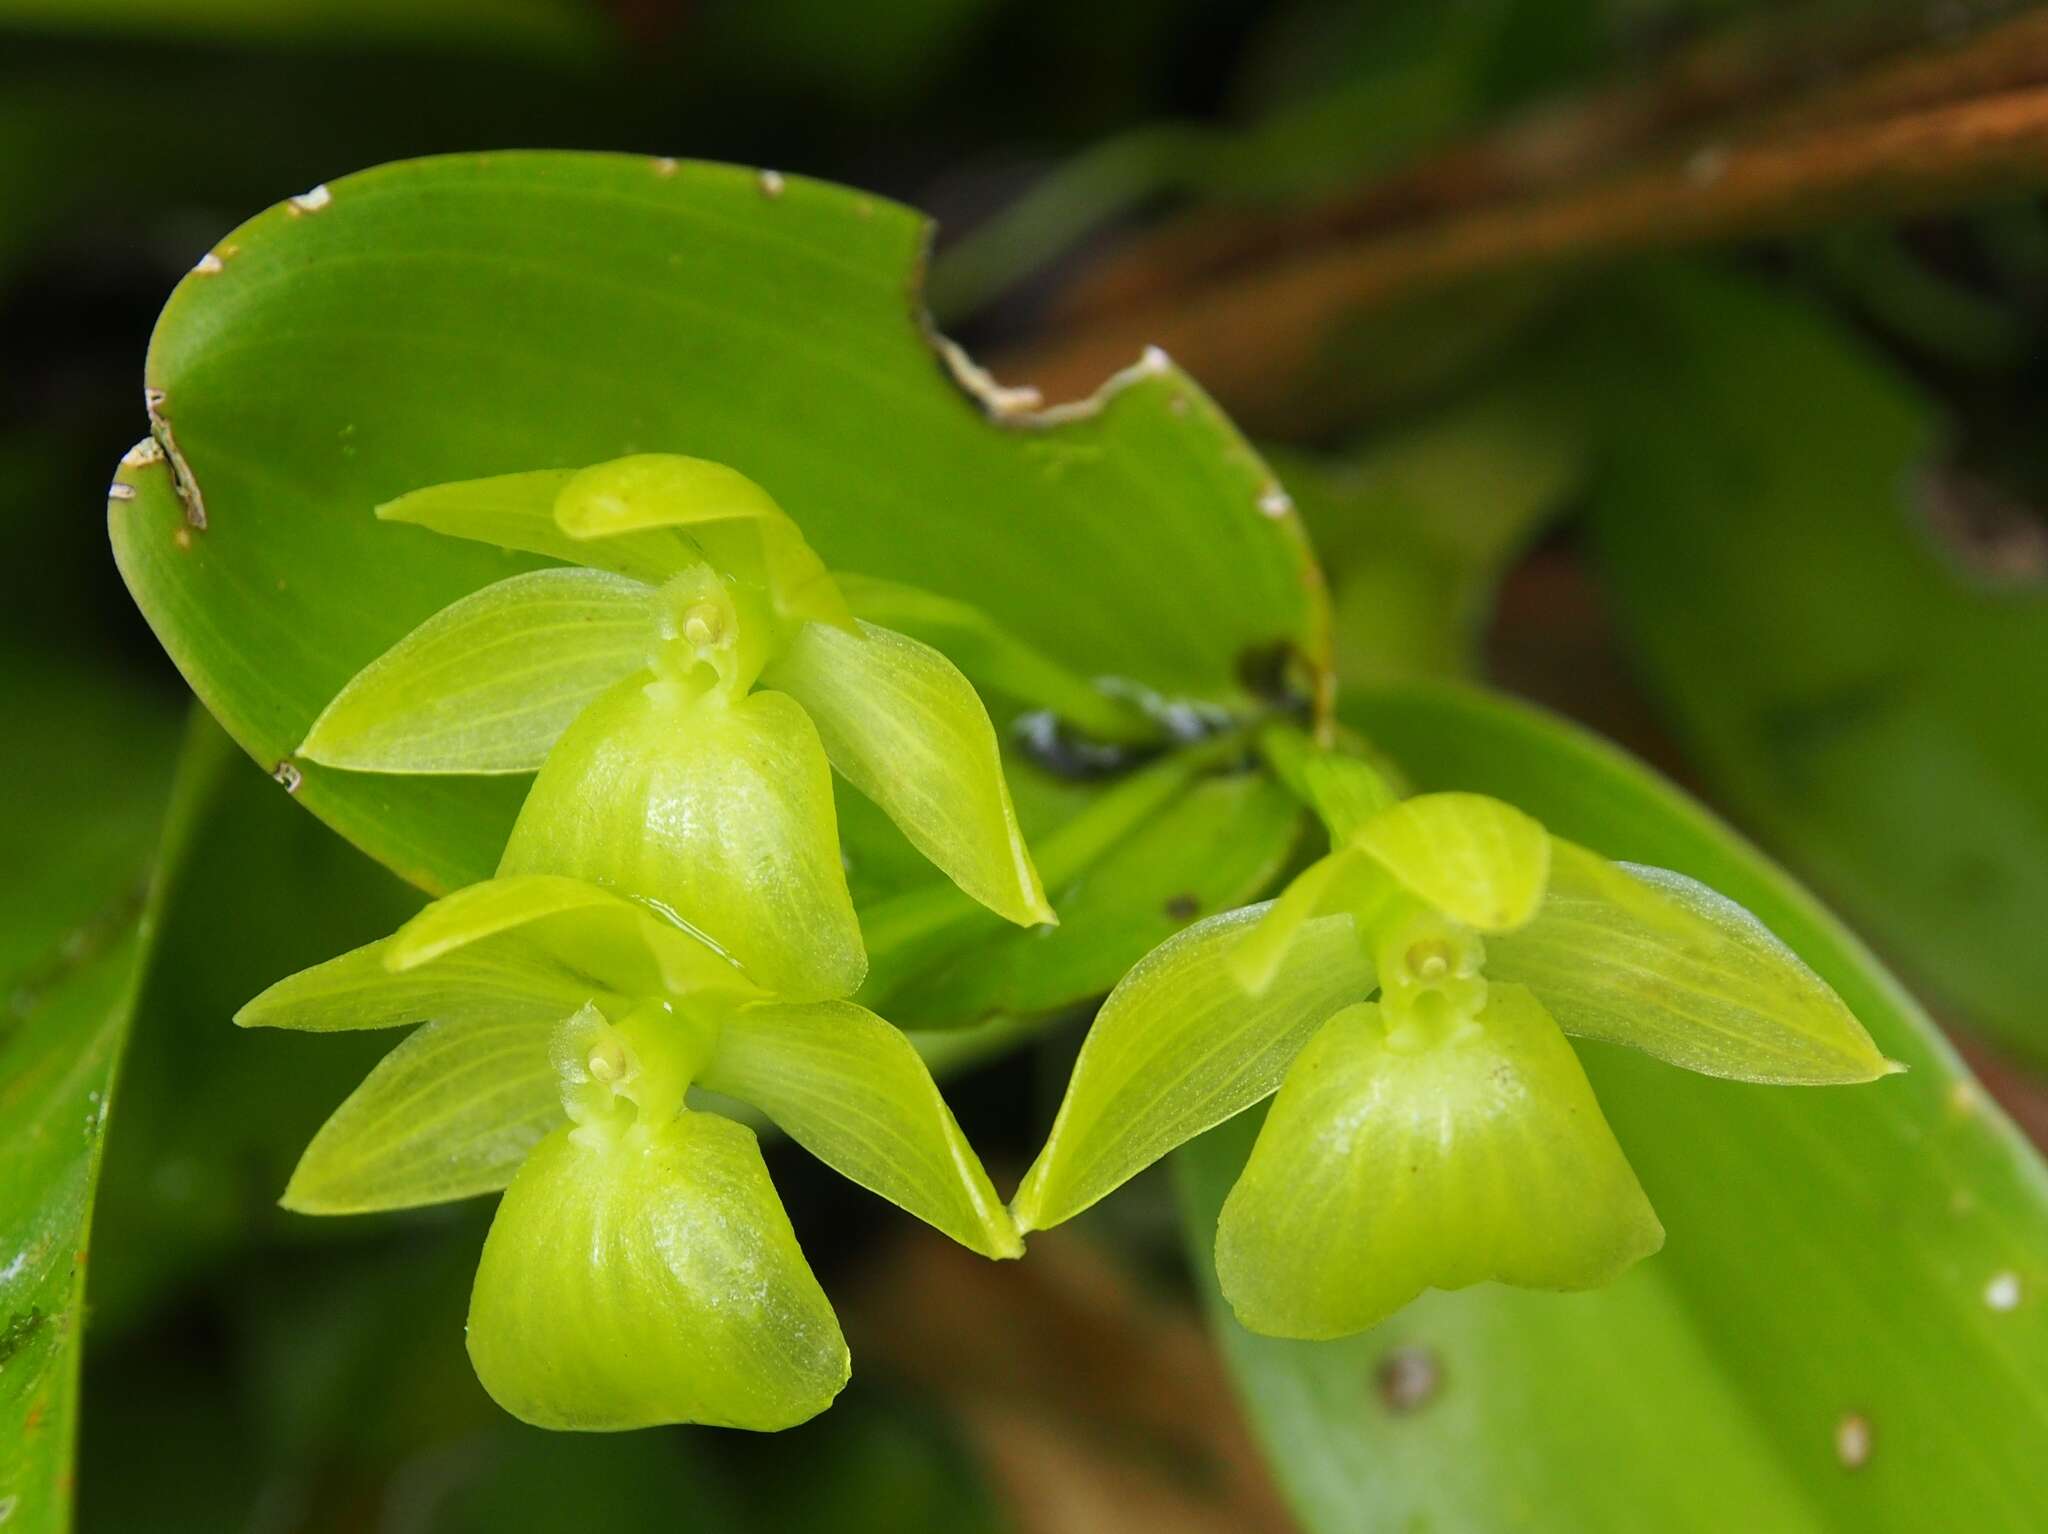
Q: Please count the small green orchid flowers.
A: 3